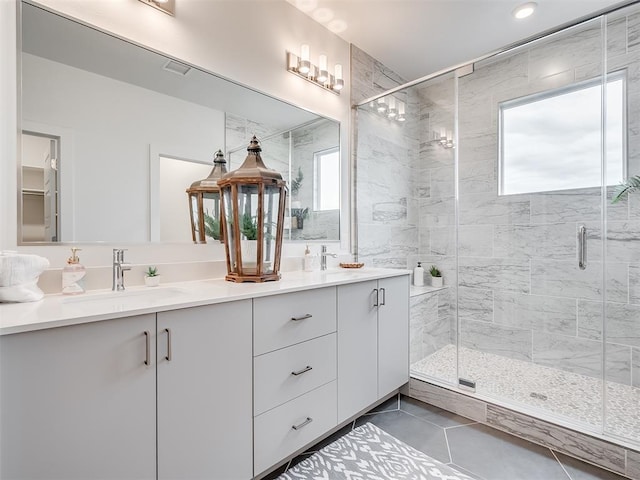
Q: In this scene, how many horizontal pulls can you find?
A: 3